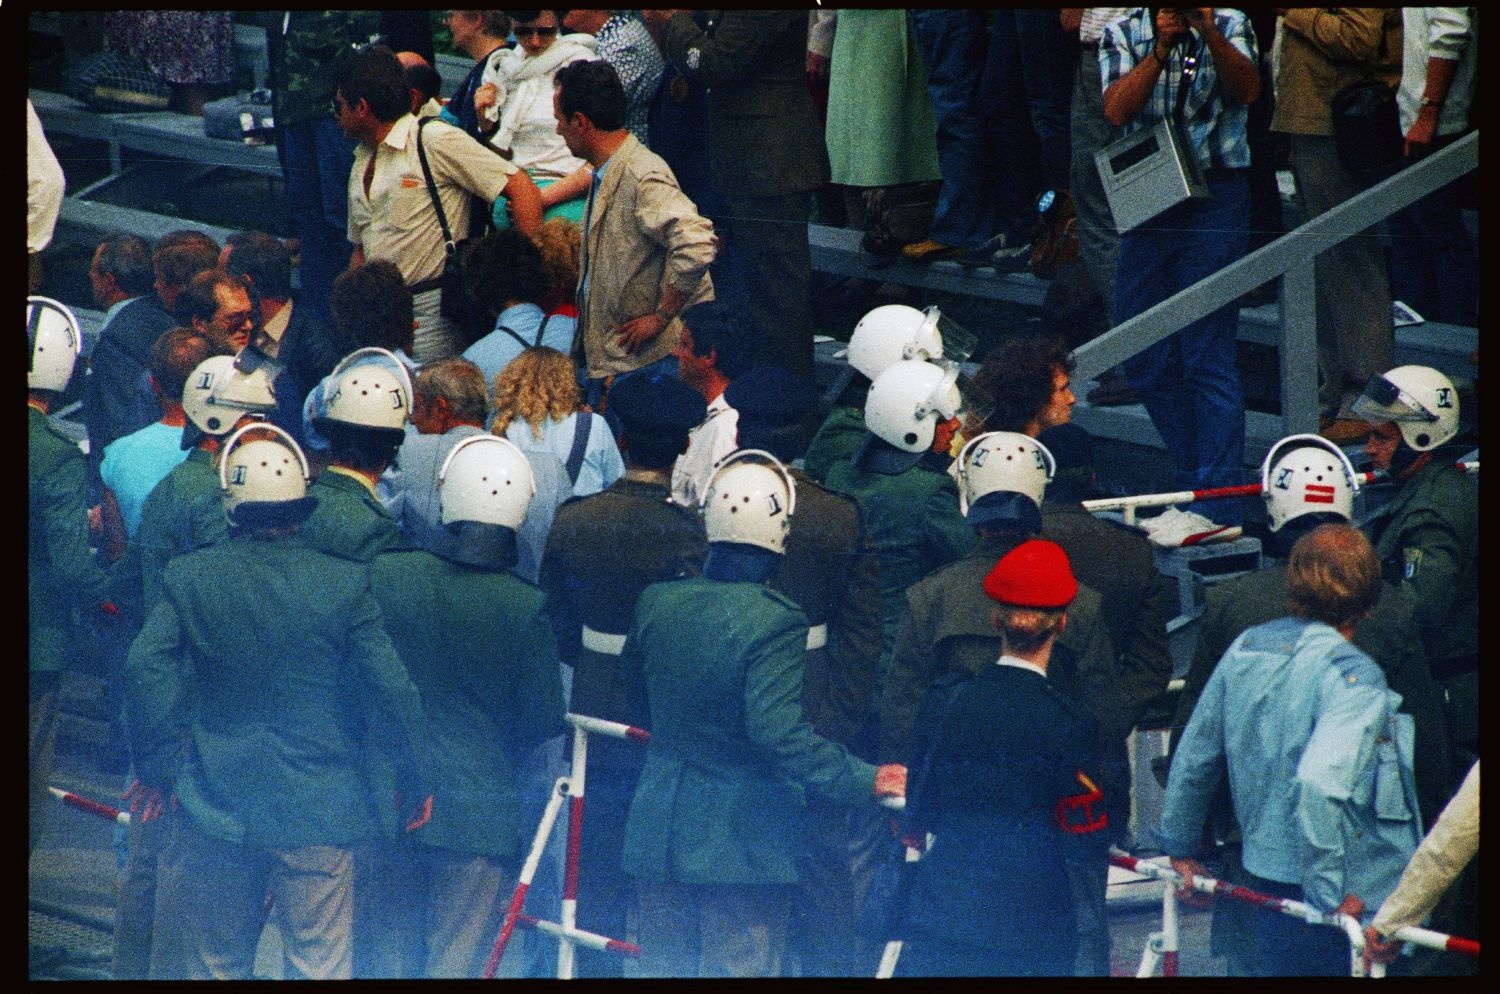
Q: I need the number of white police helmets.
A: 11